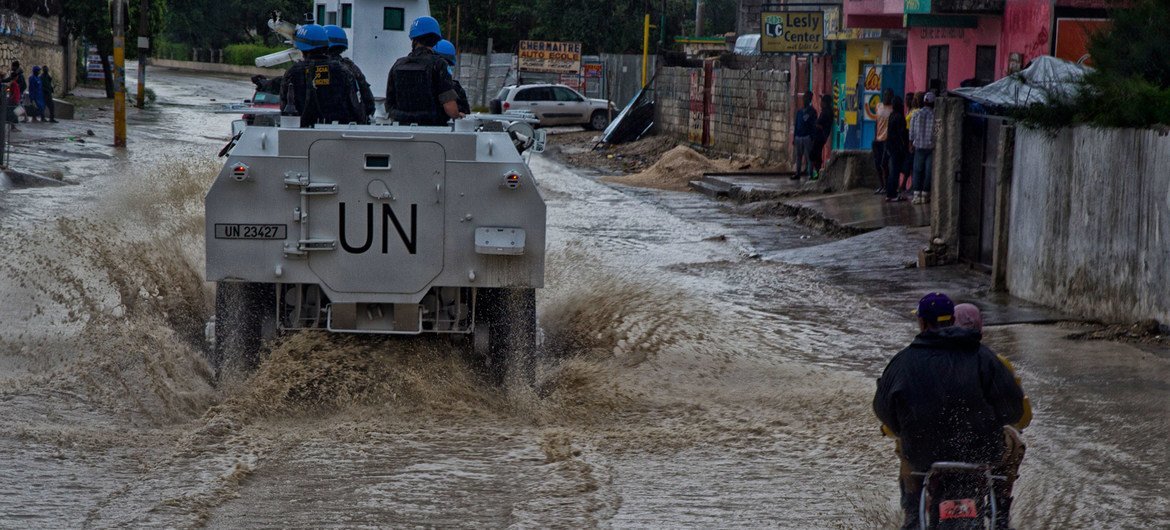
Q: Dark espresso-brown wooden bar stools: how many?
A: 0